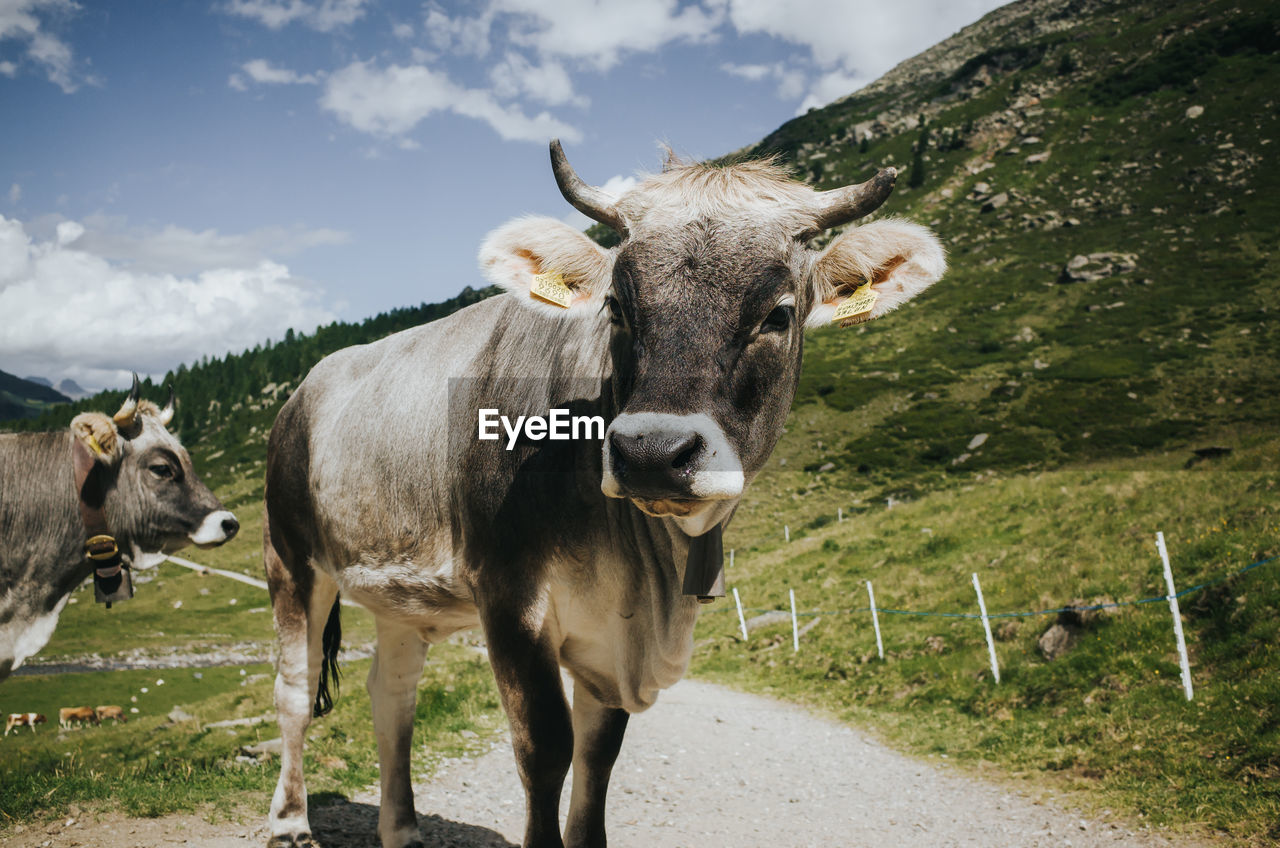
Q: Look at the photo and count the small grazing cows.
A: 3